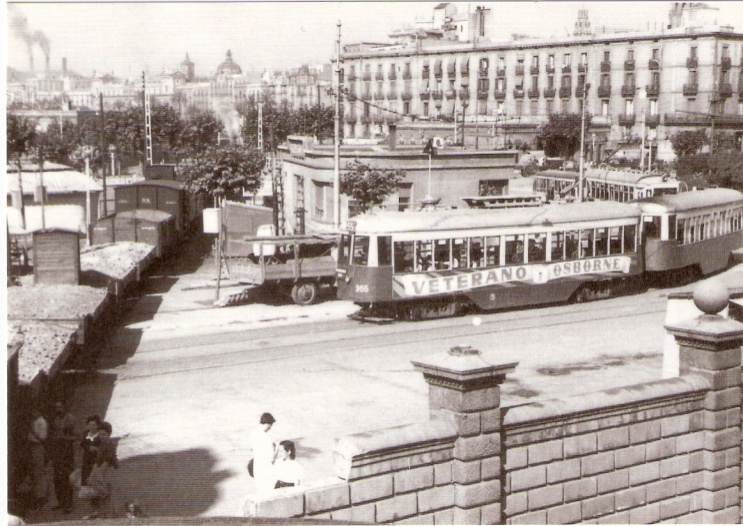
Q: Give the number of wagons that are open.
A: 3